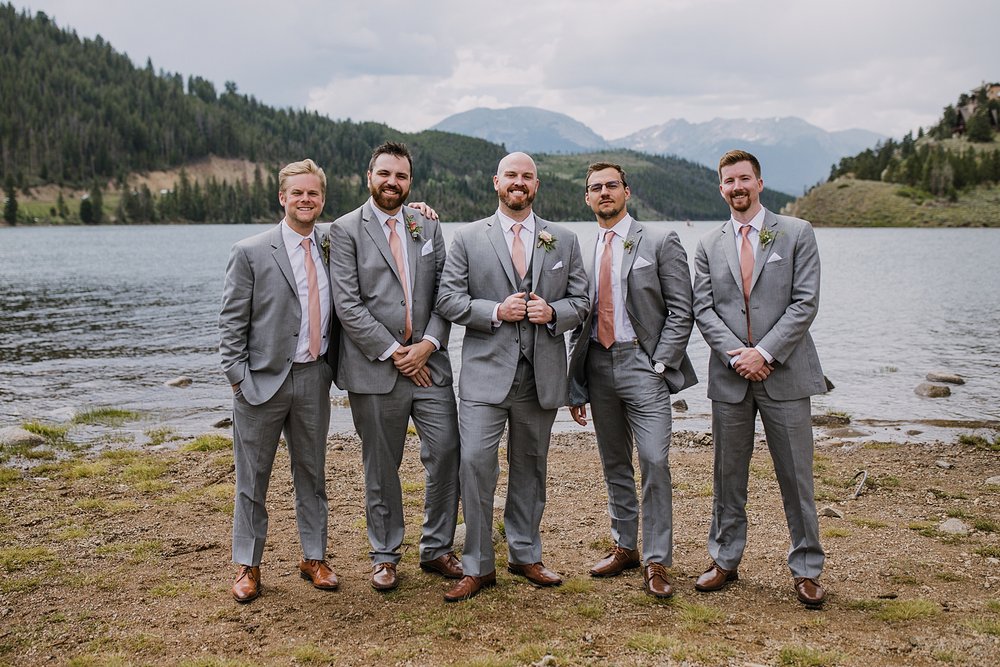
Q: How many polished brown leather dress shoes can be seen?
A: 10